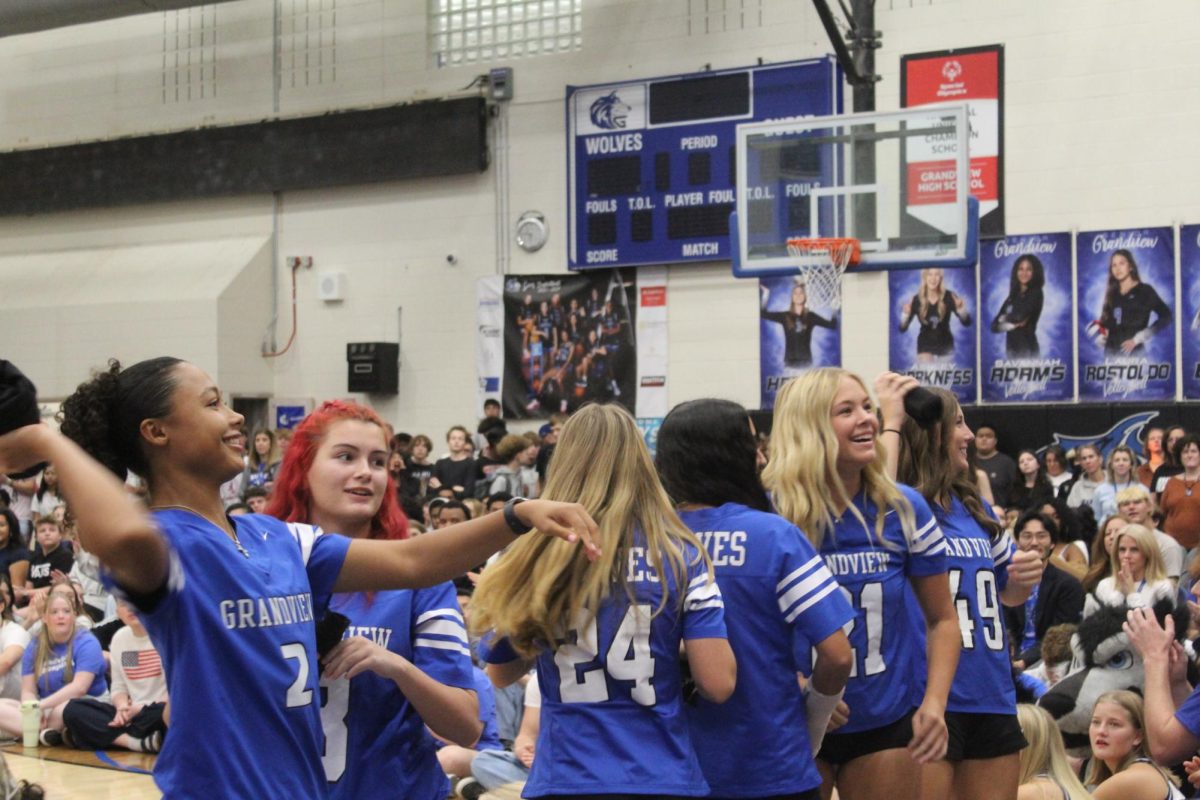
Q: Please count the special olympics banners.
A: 1